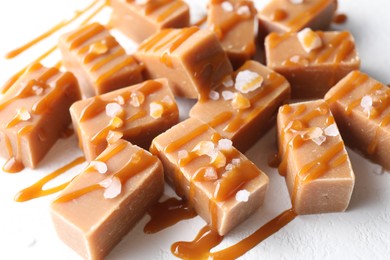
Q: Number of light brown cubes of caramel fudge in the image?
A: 13